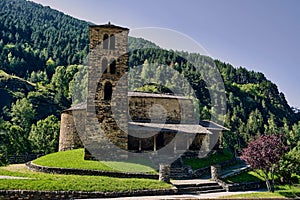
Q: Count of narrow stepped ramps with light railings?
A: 0